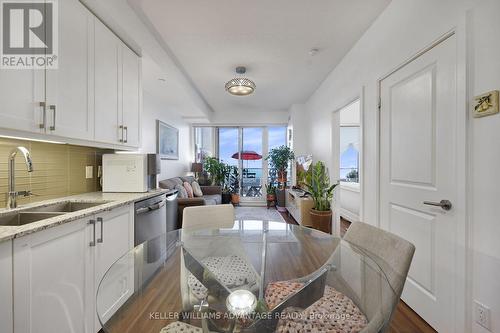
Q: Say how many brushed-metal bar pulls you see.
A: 6